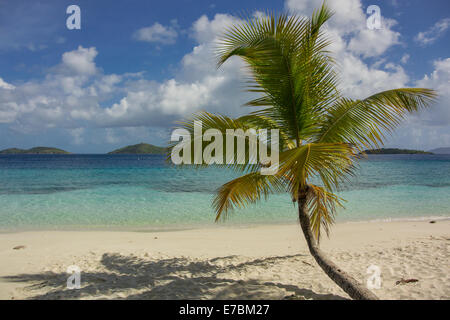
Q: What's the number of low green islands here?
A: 3